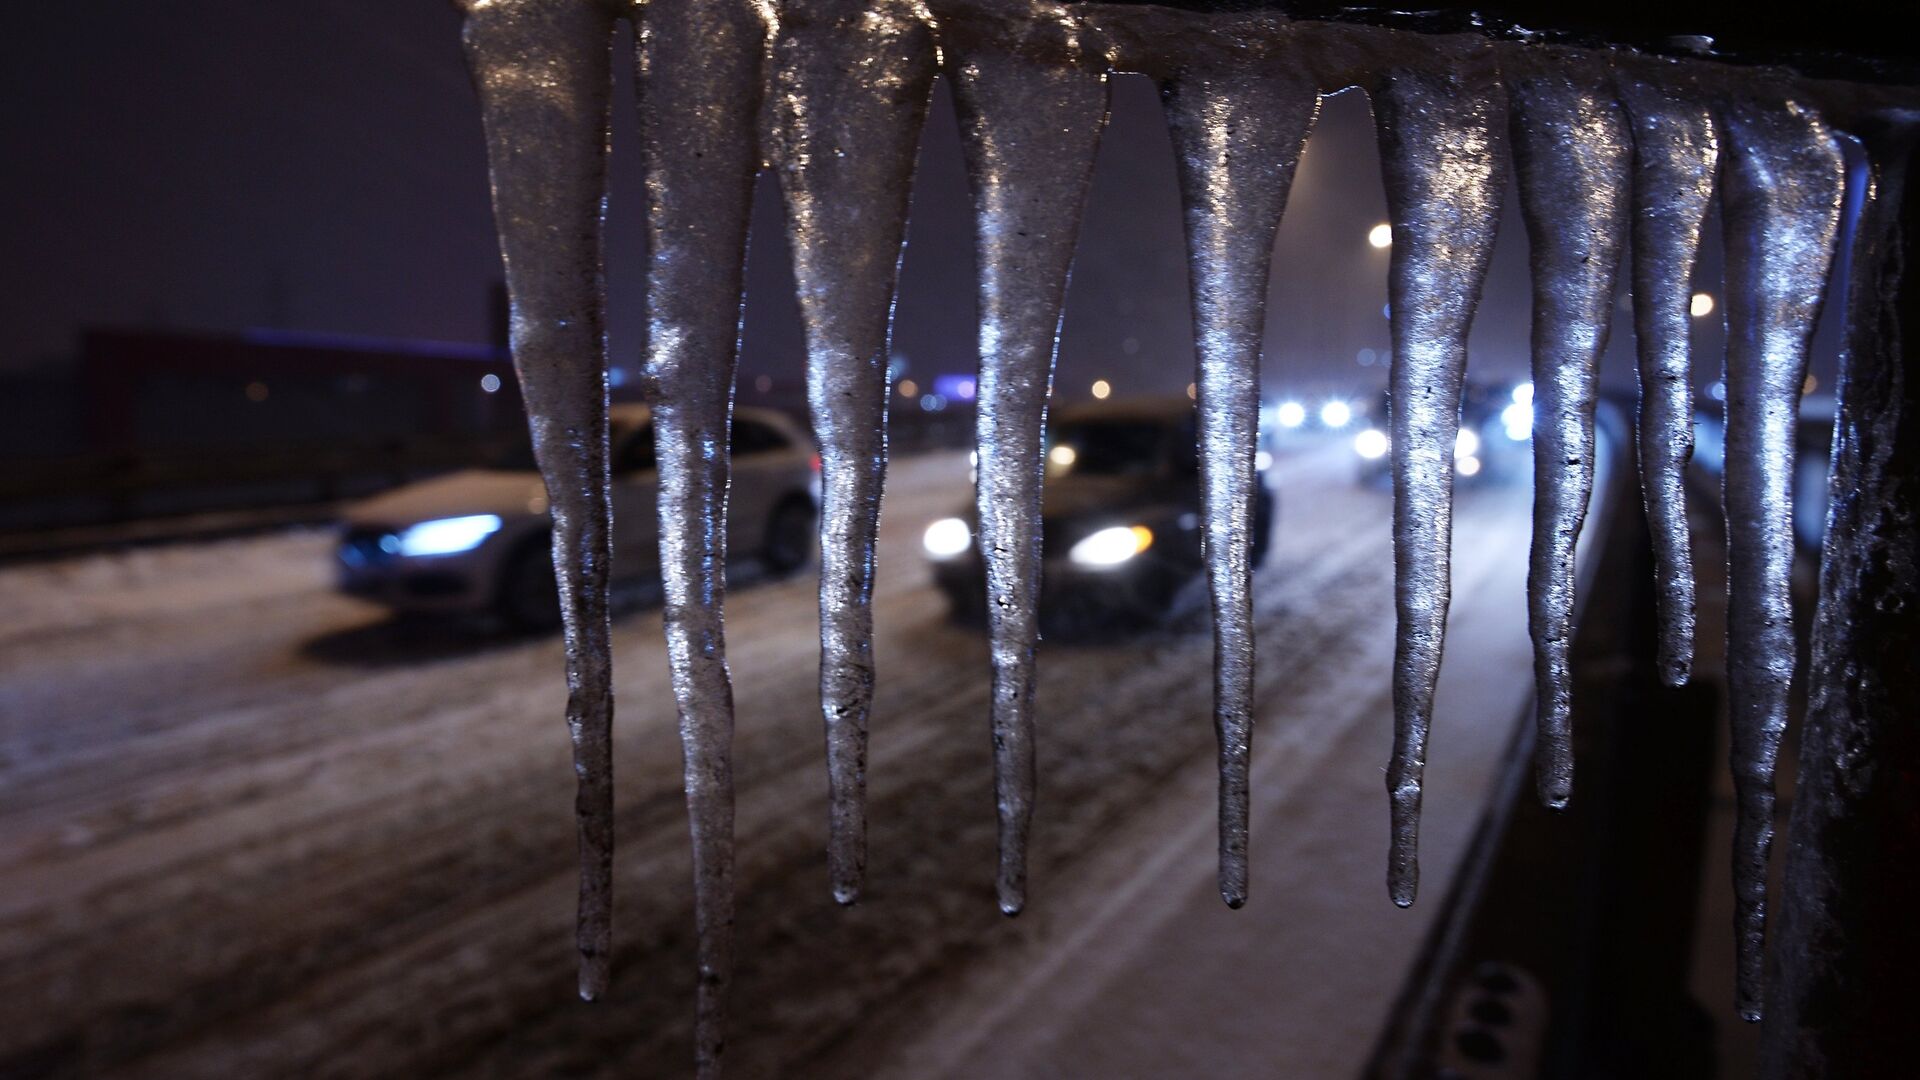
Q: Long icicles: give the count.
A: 9